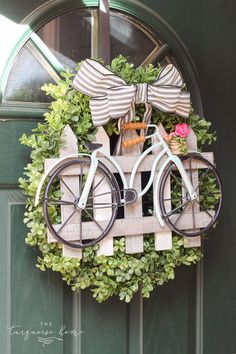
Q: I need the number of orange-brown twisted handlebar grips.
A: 2